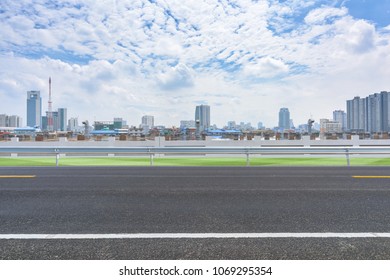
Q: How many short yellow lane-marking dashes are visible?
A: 2